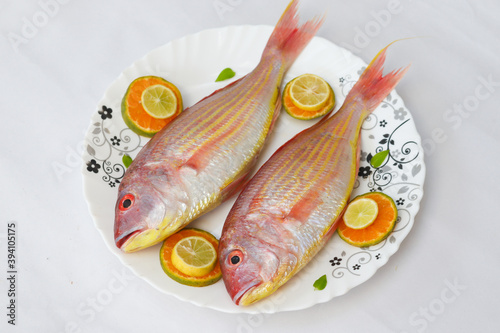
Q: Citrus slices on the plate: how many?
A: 8